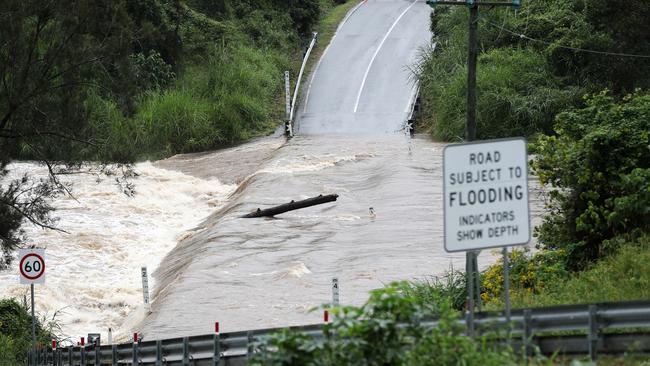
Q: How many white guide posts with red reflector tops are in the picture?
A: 5